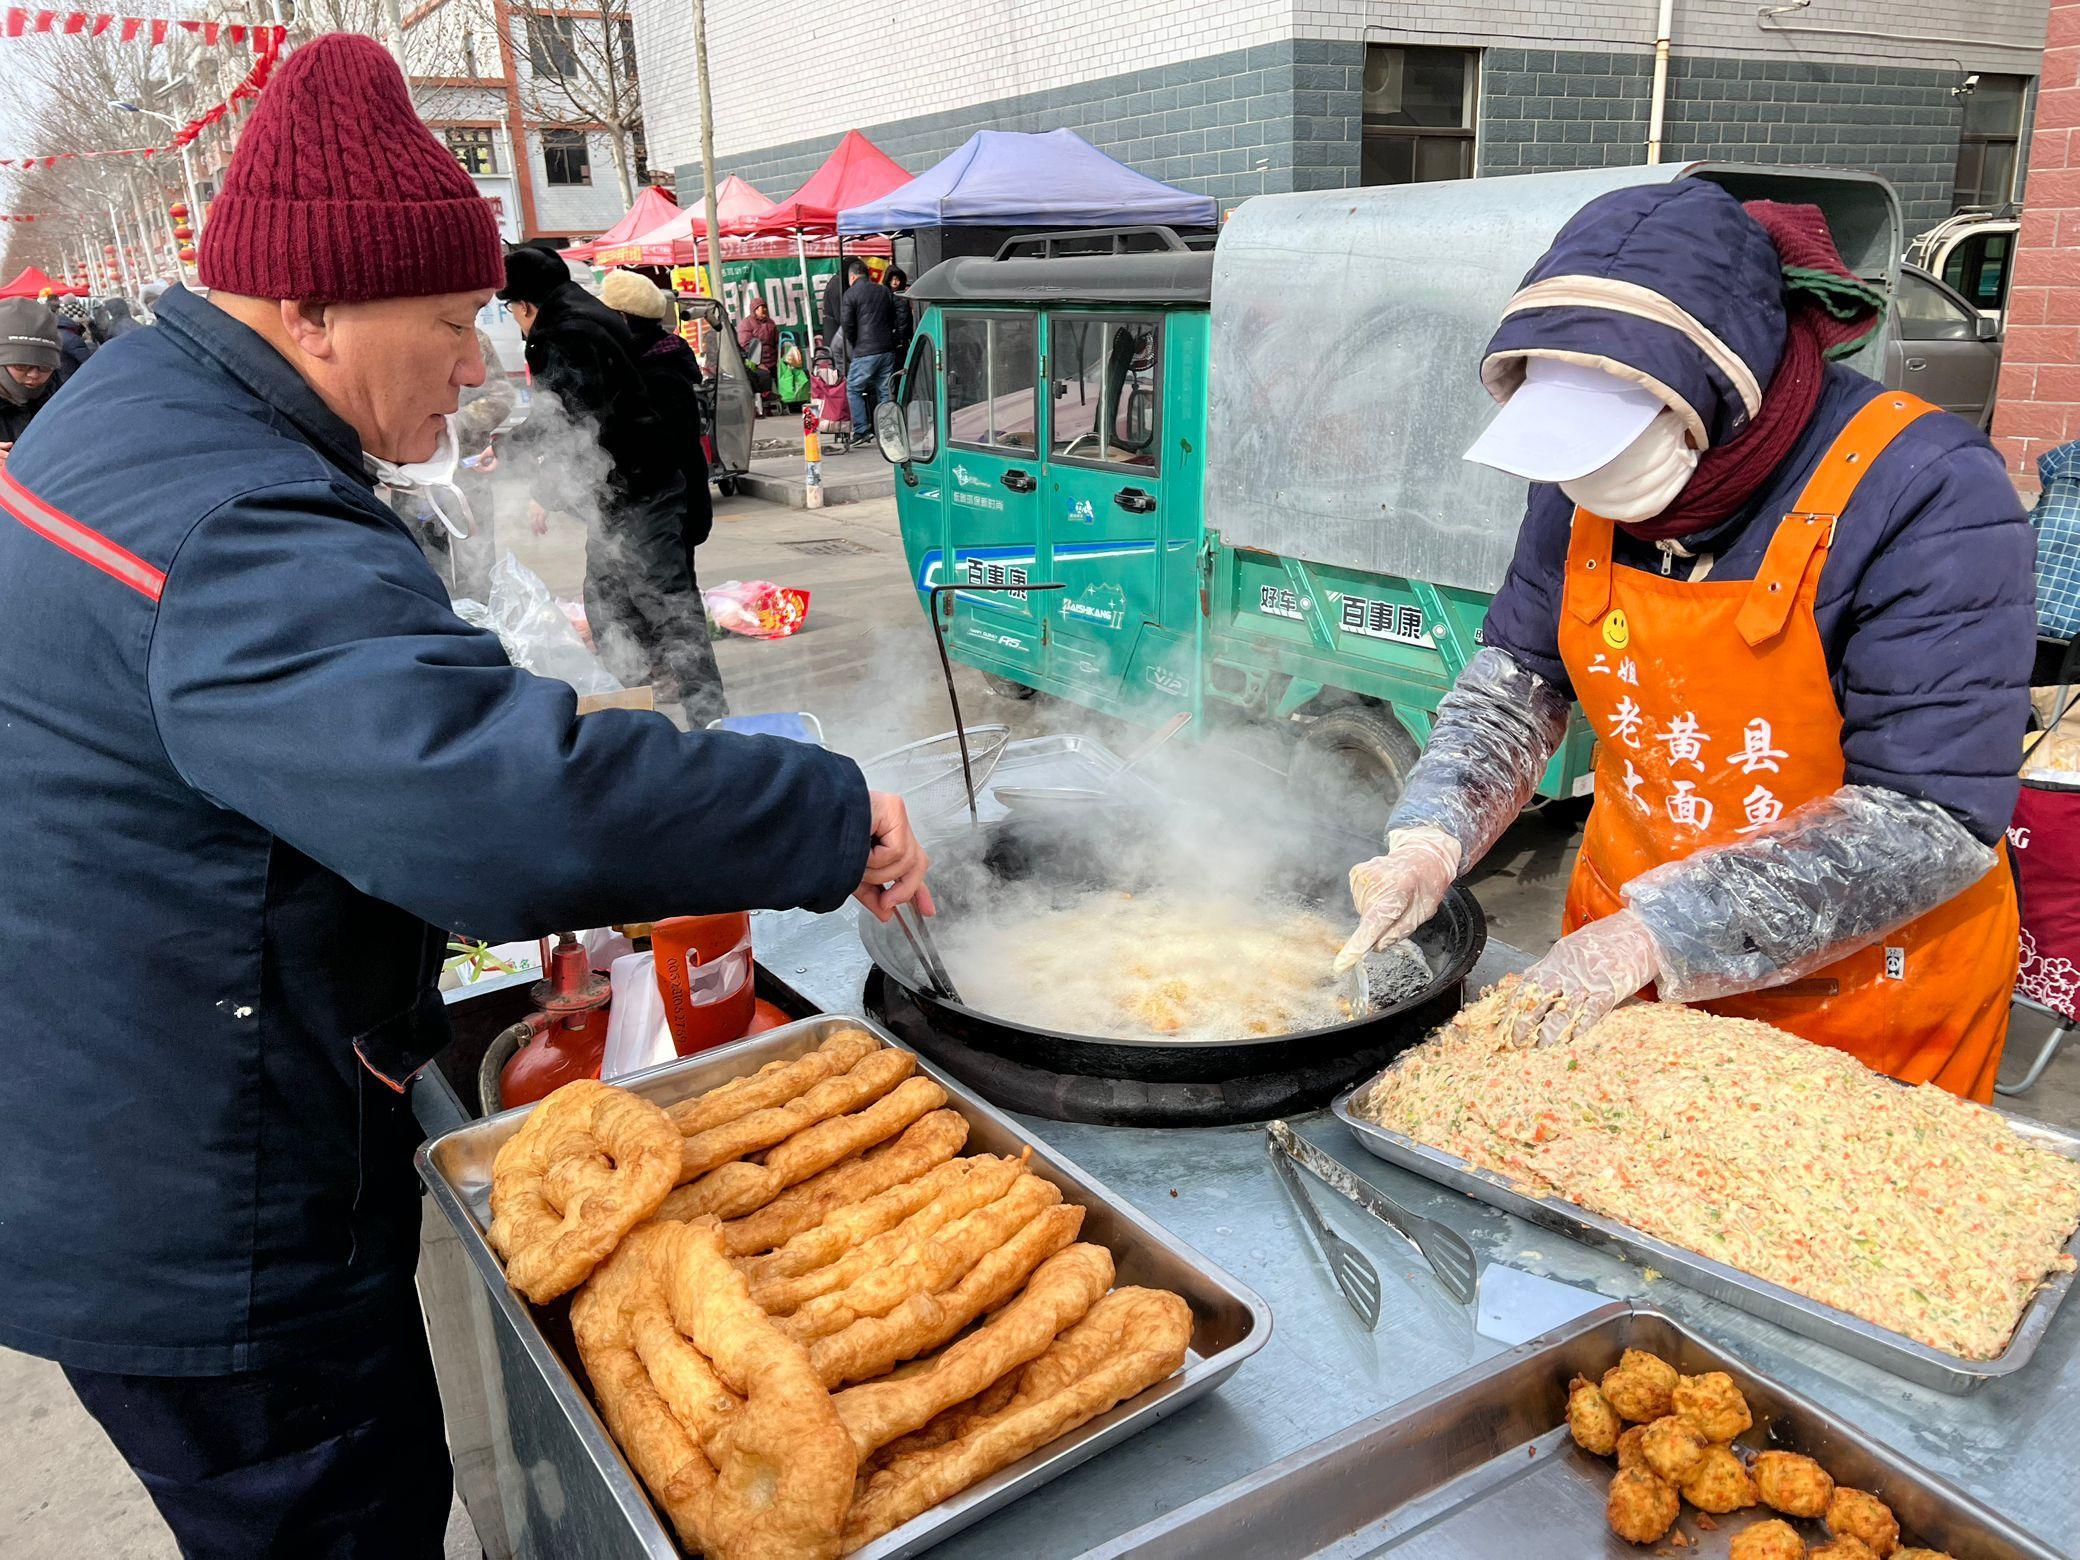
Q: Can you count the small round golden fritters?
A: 12